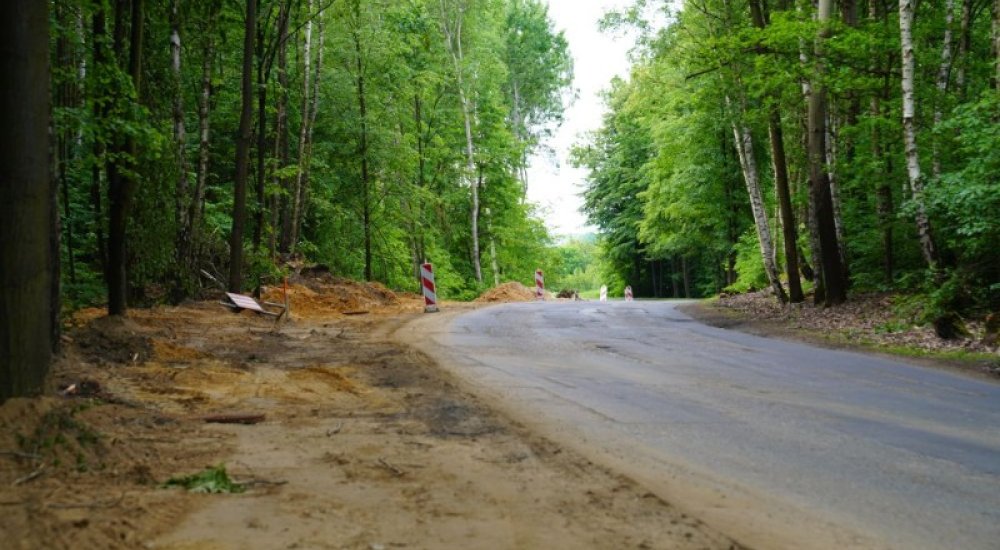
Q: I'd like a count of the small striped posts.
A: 4